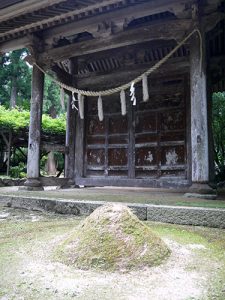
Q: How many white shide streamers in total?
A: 2